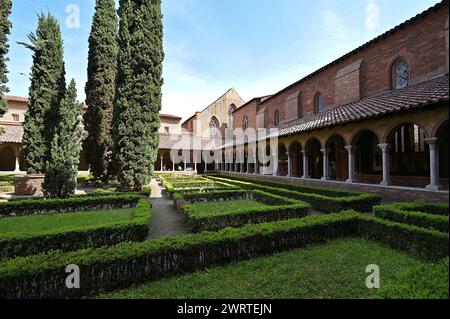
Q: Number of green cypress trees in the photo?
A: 5